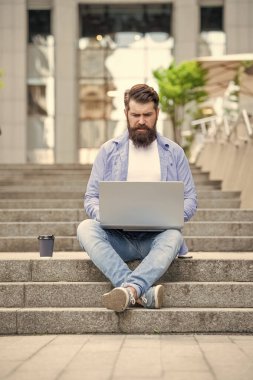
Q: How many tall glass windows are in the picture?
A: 3